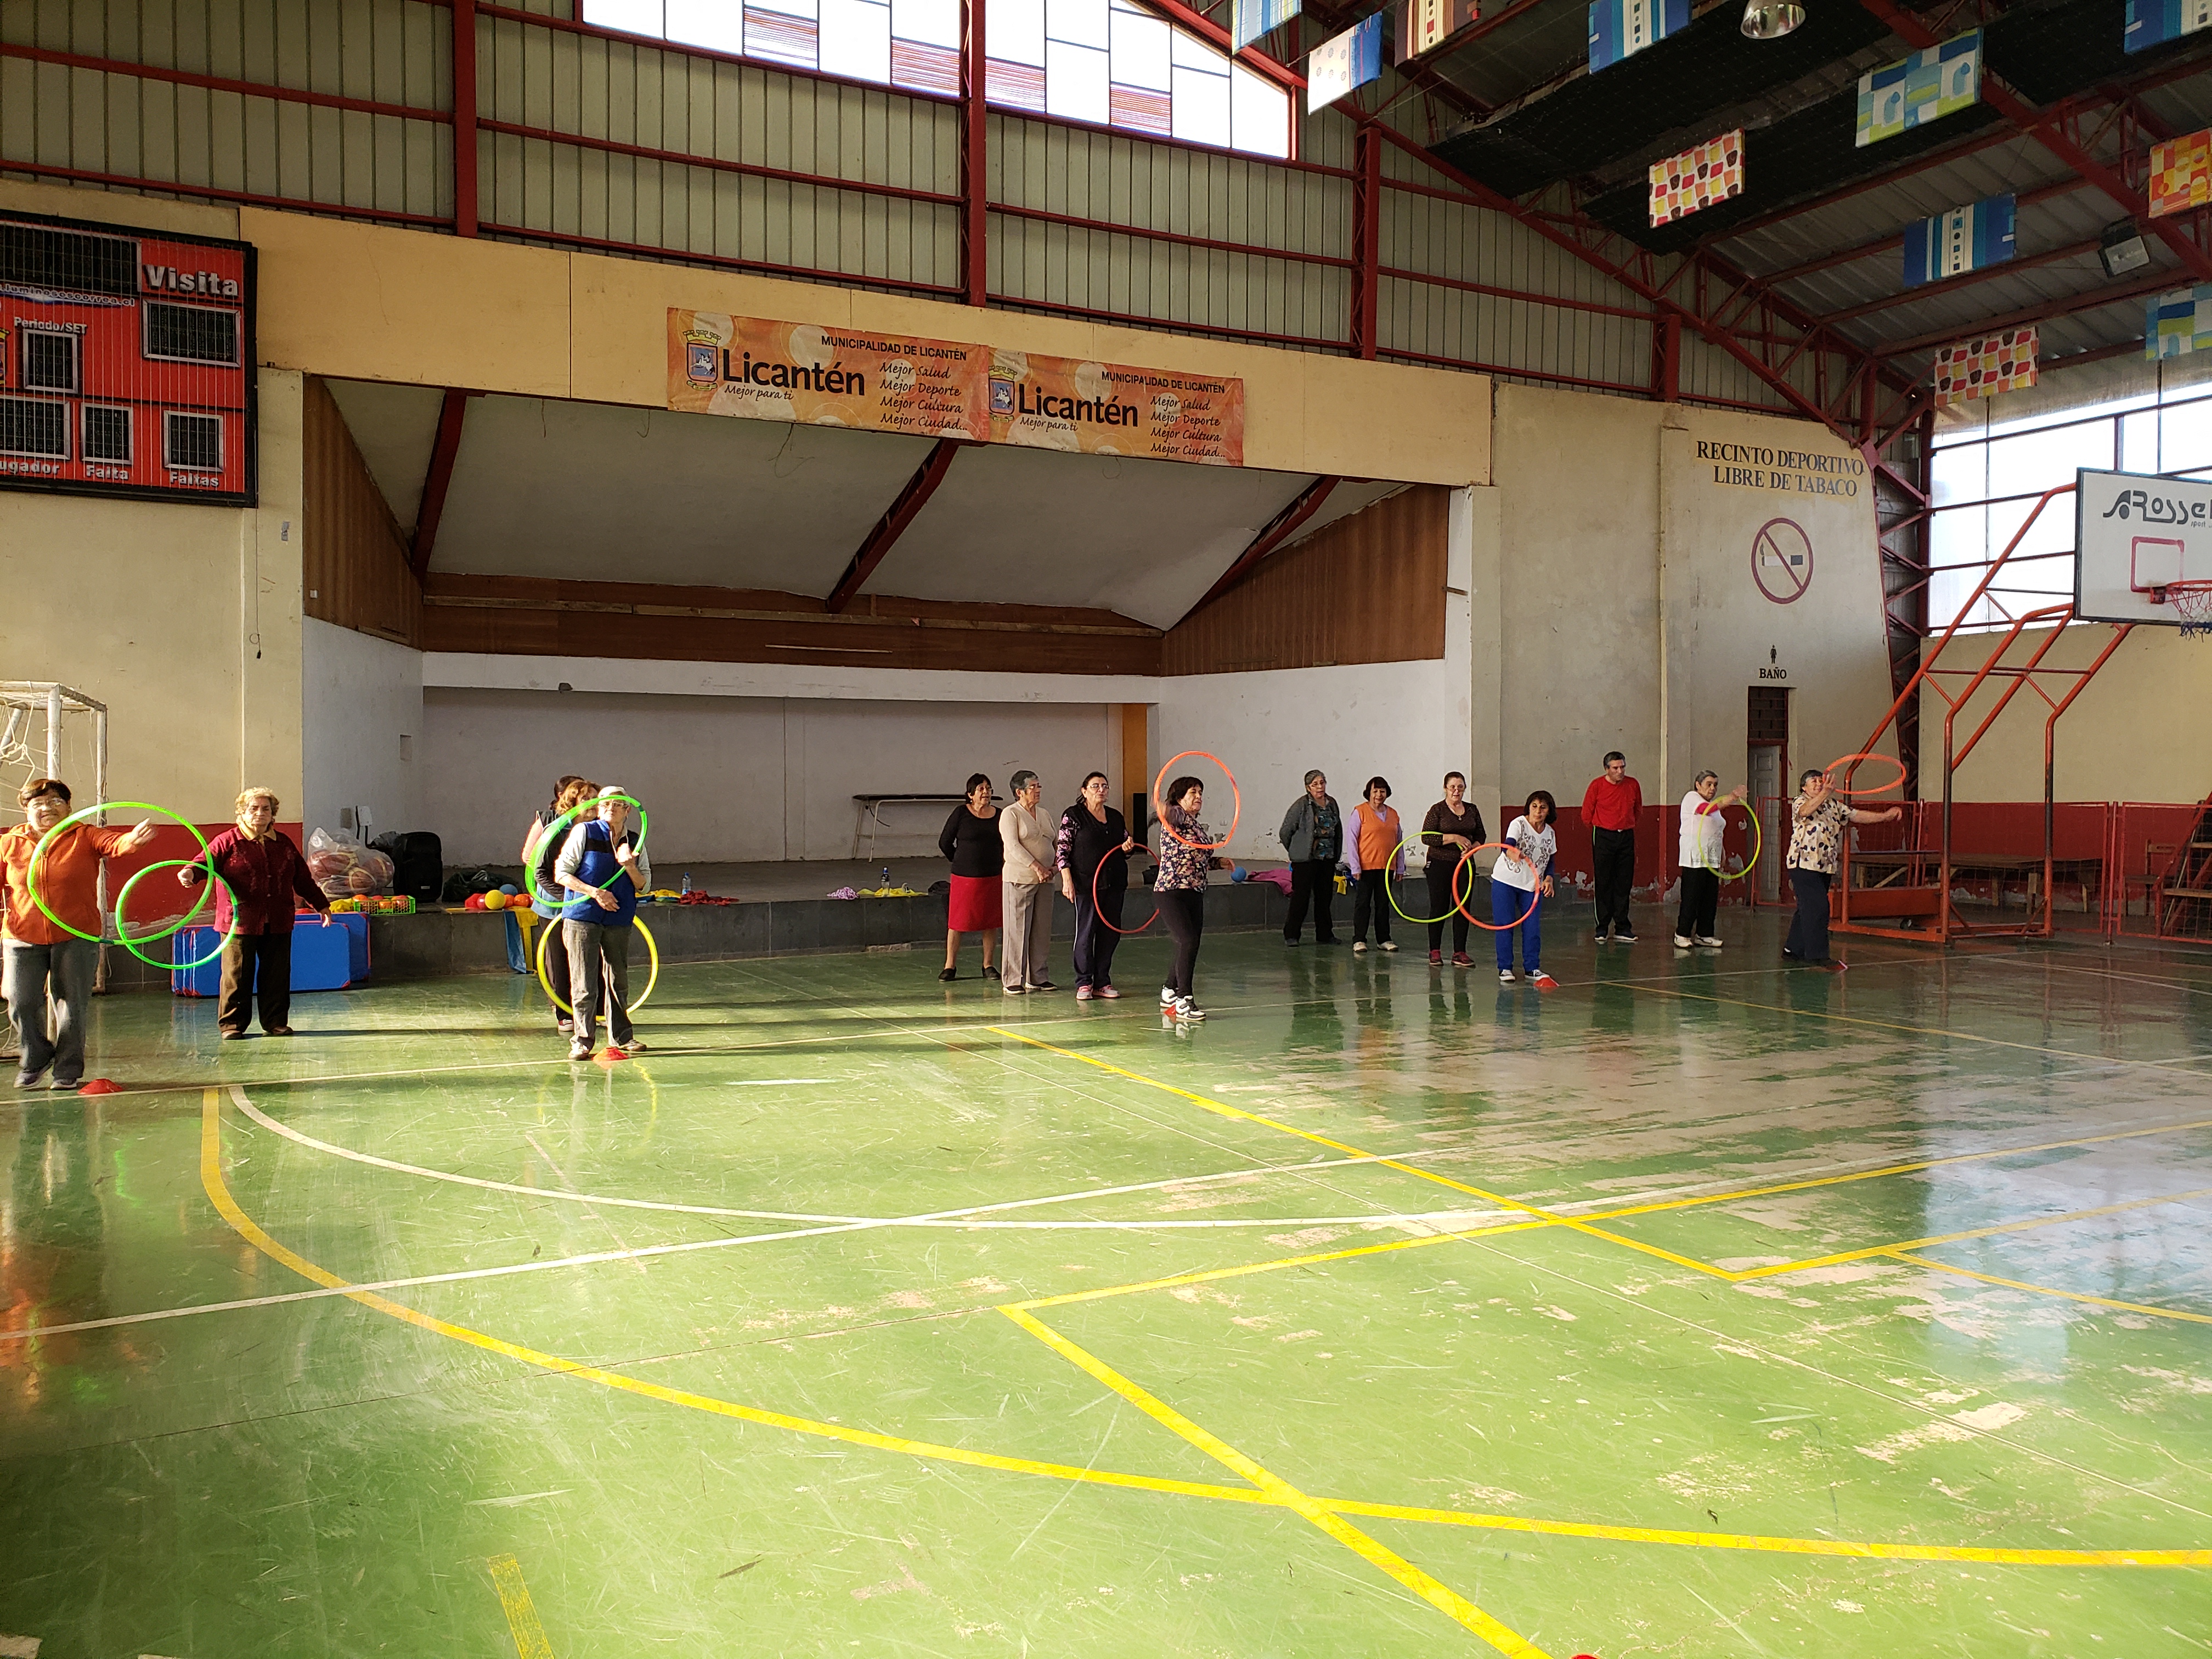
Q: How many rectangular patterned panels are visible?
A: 11